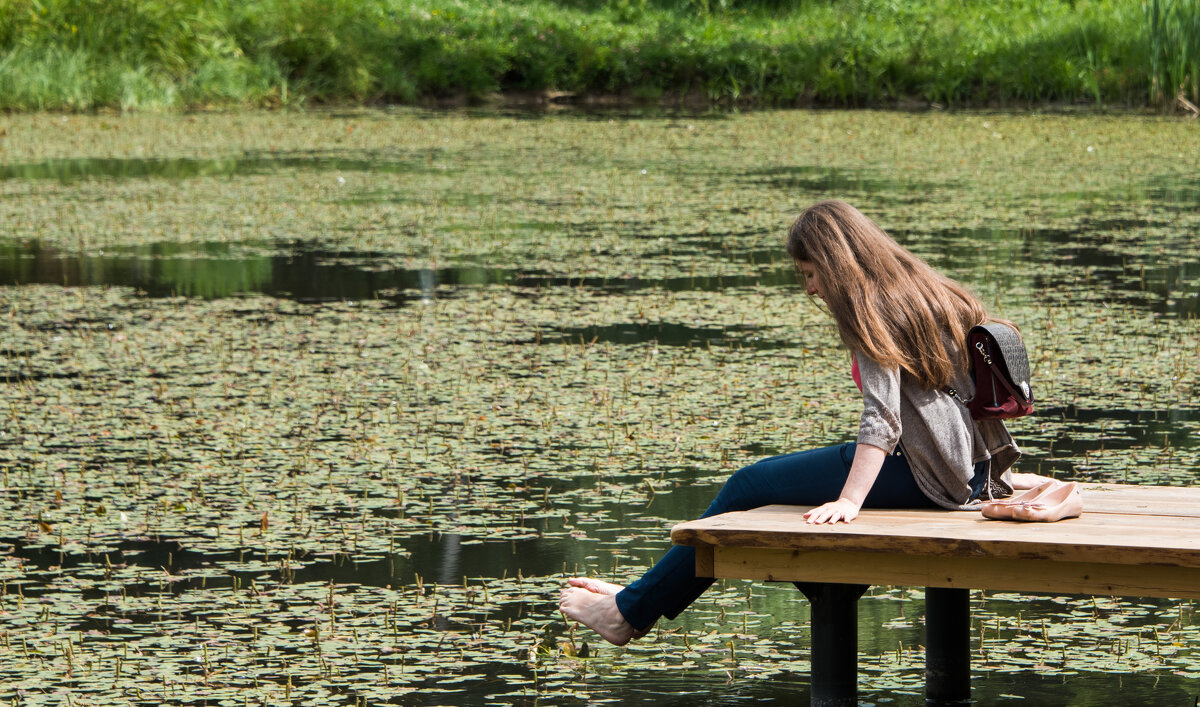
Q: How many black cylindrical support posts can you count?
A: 2